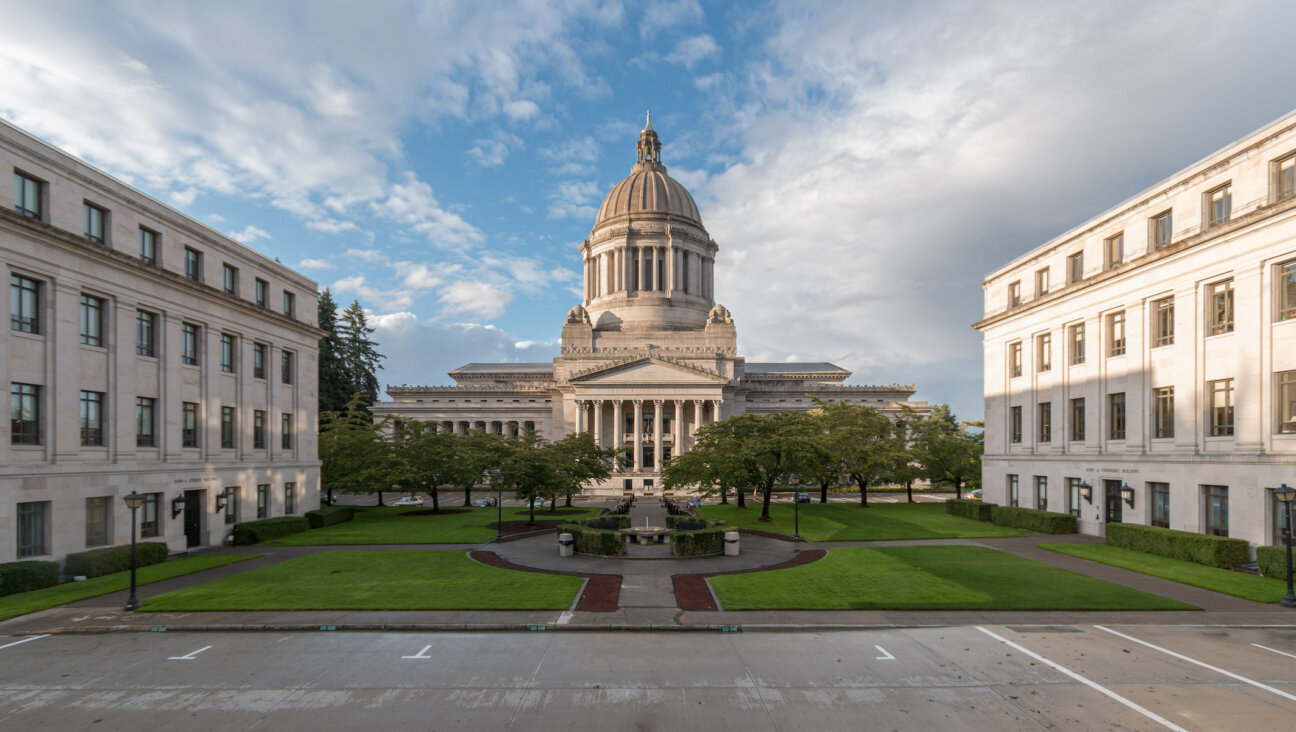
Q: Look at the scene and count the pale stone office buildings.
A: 2